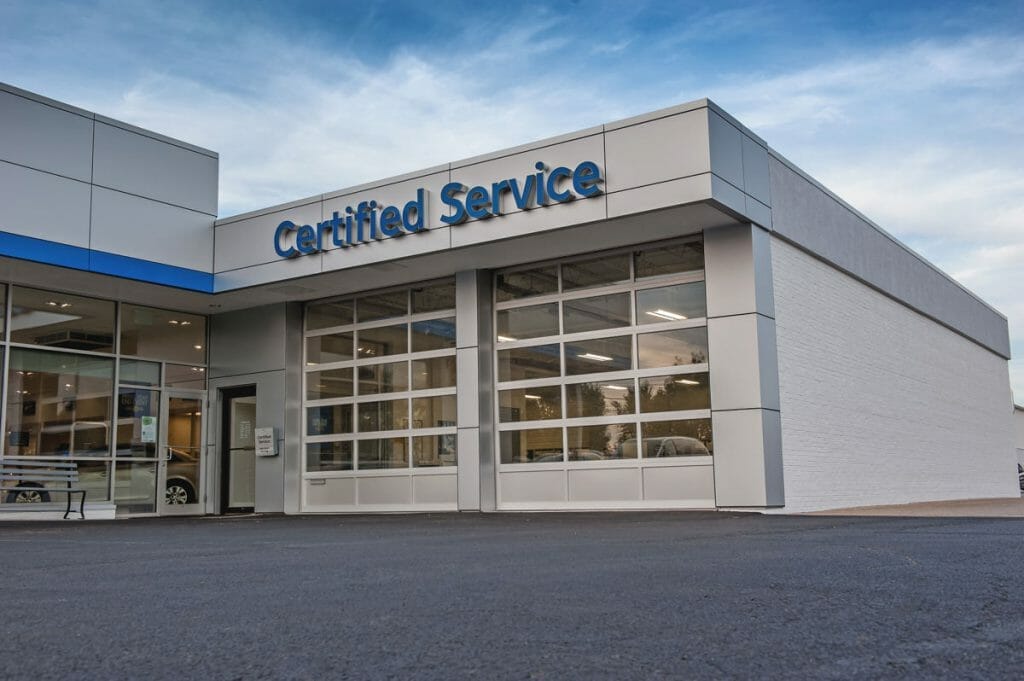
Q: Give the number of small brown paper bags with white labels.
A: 0